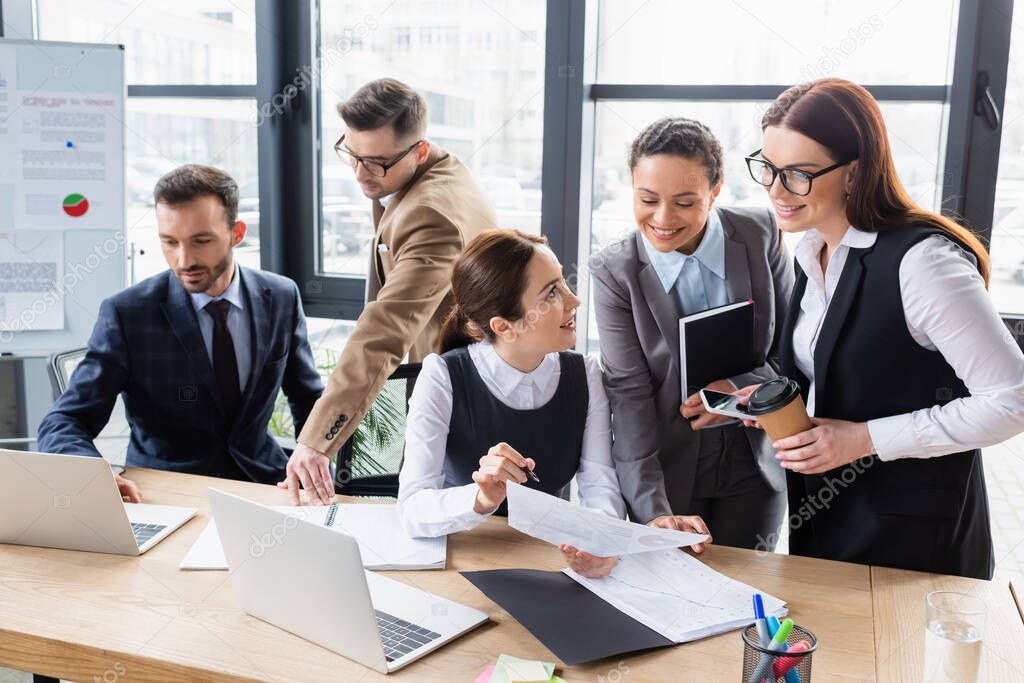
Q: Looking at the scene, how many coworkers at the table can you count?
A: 5